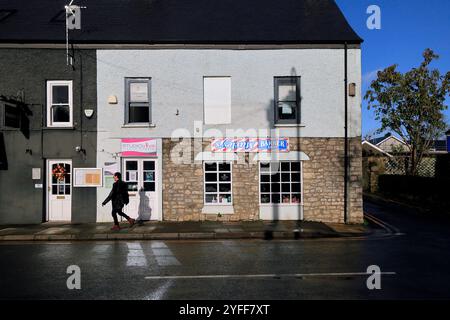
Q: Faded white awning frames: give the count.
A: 2